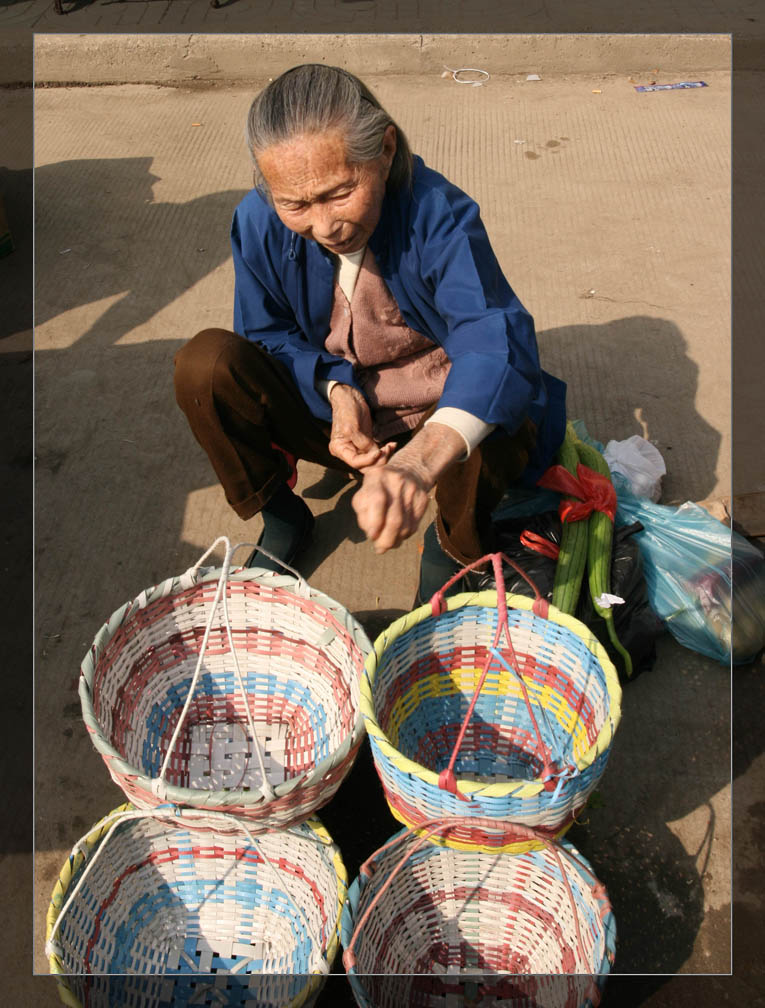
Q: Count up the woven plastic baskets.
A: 4